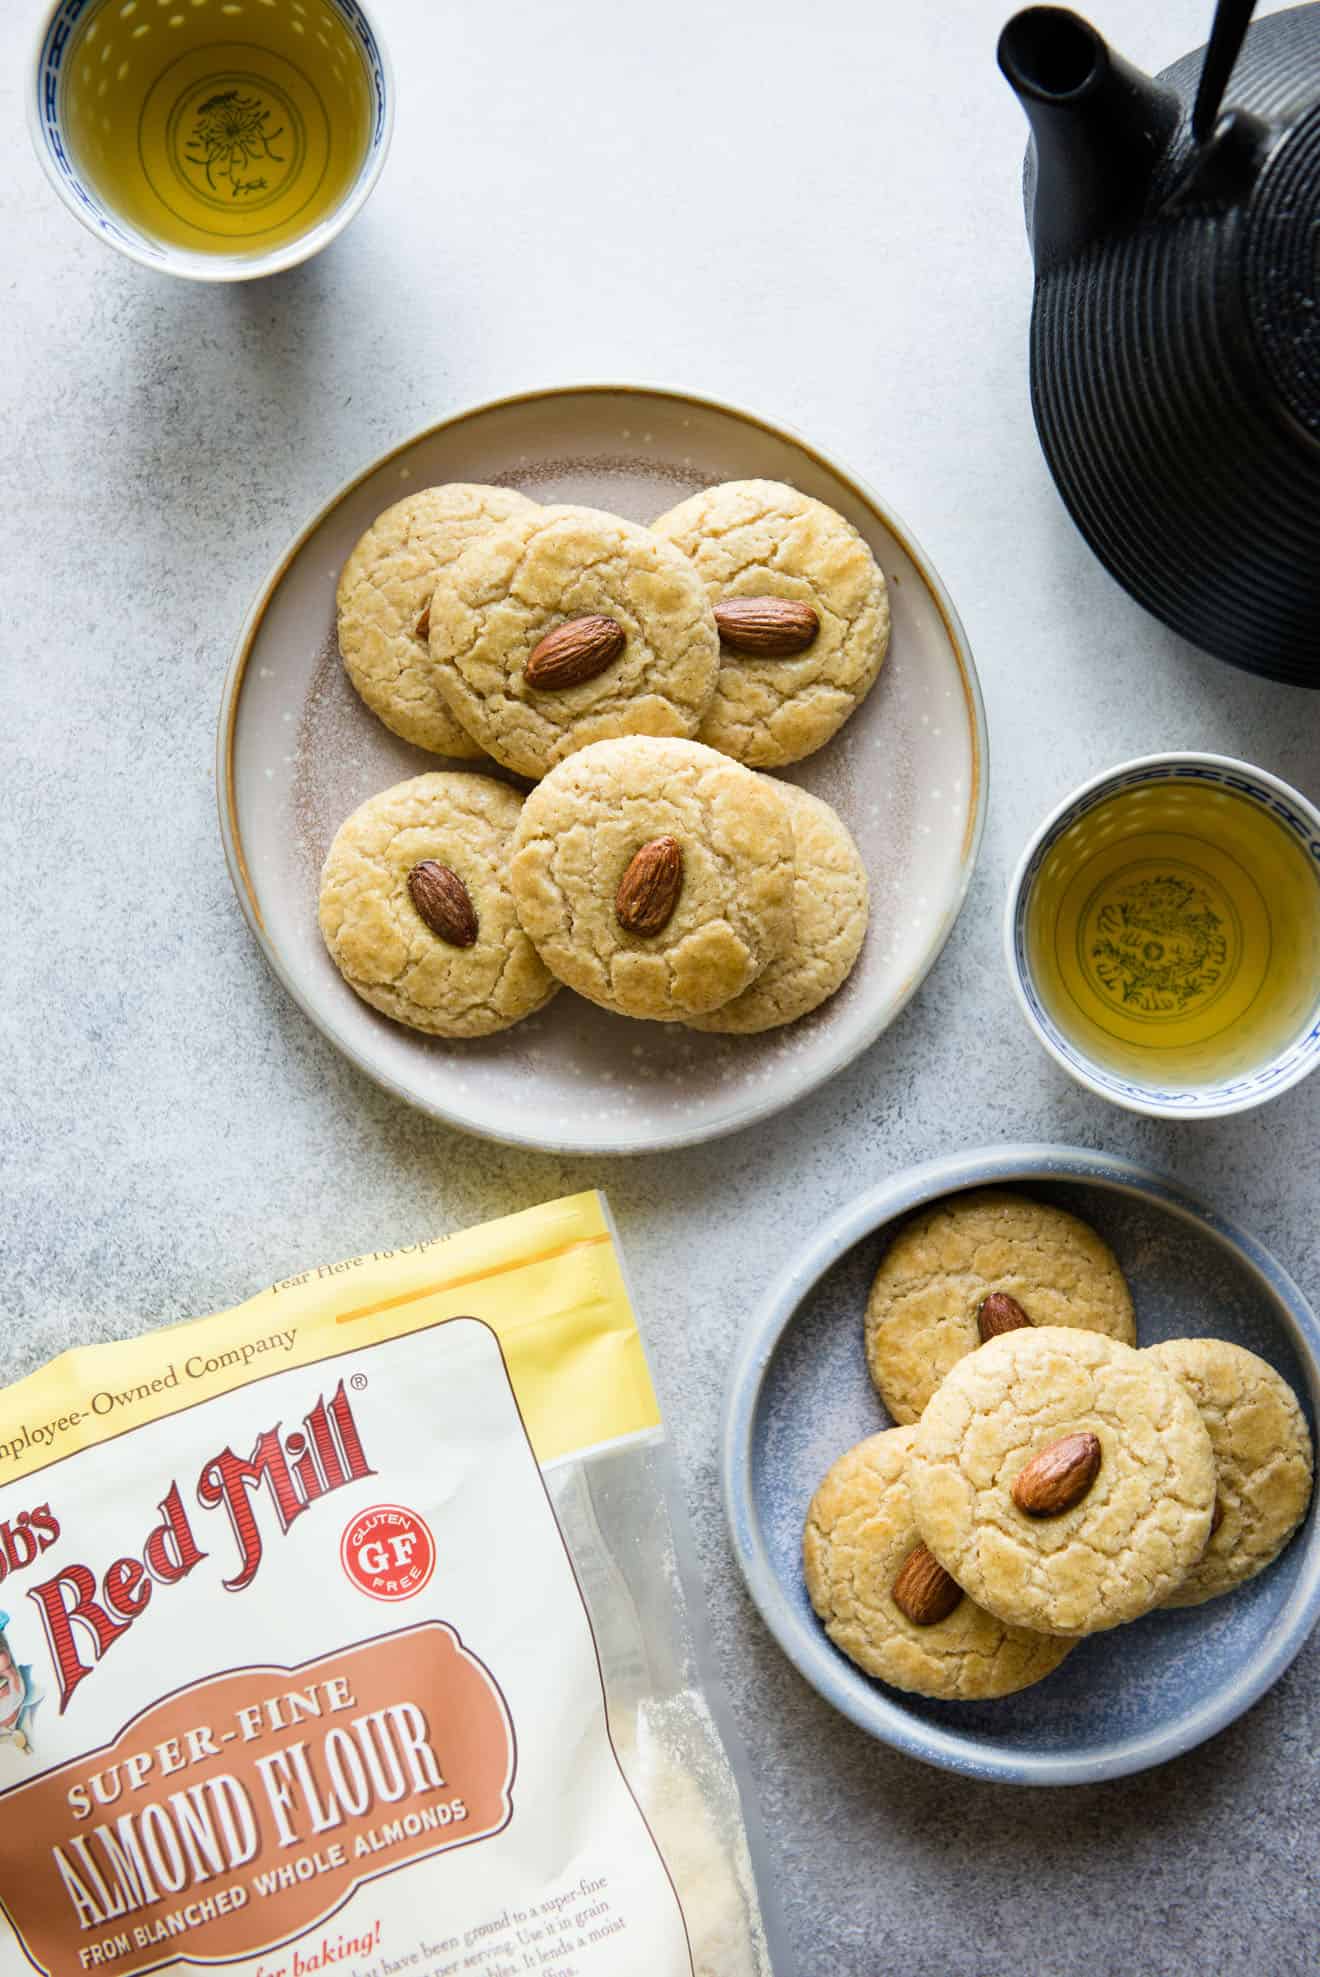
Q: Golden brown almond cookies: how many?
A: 10